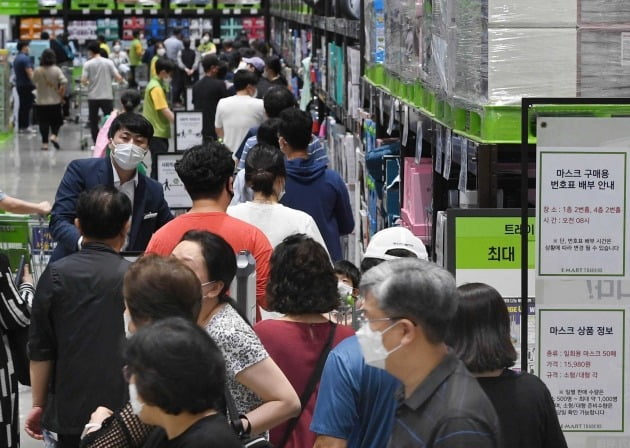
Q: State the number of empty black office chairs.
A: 0